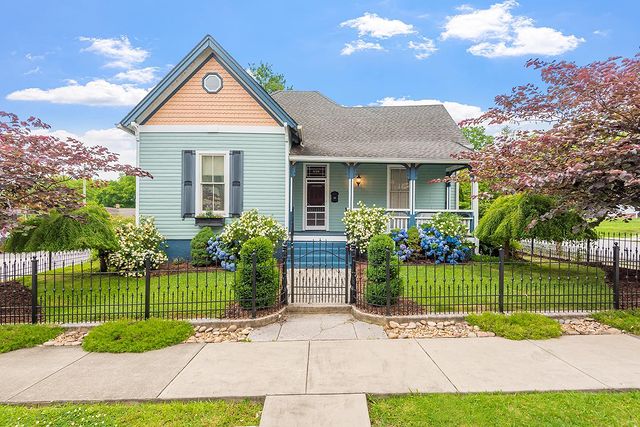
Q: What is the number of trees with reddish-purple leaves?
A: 2